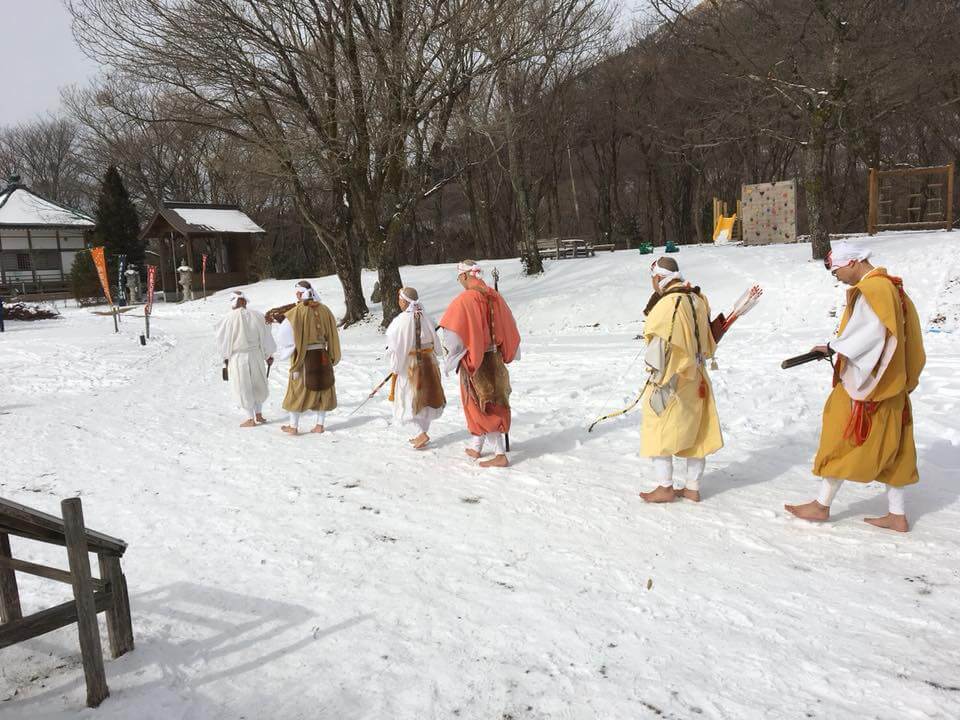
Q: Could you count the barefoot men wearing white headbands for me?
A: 6